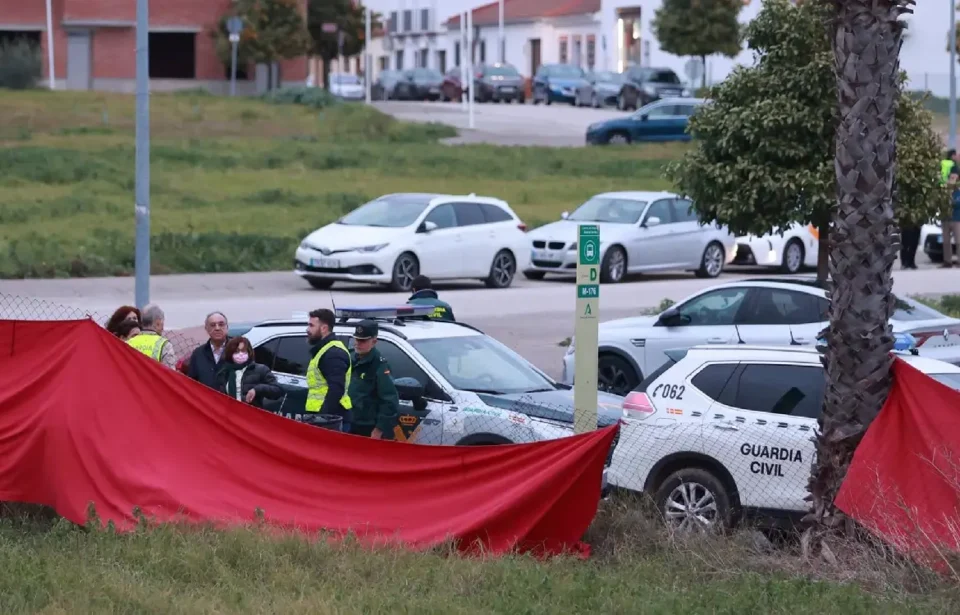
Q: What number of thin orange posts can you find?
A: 0